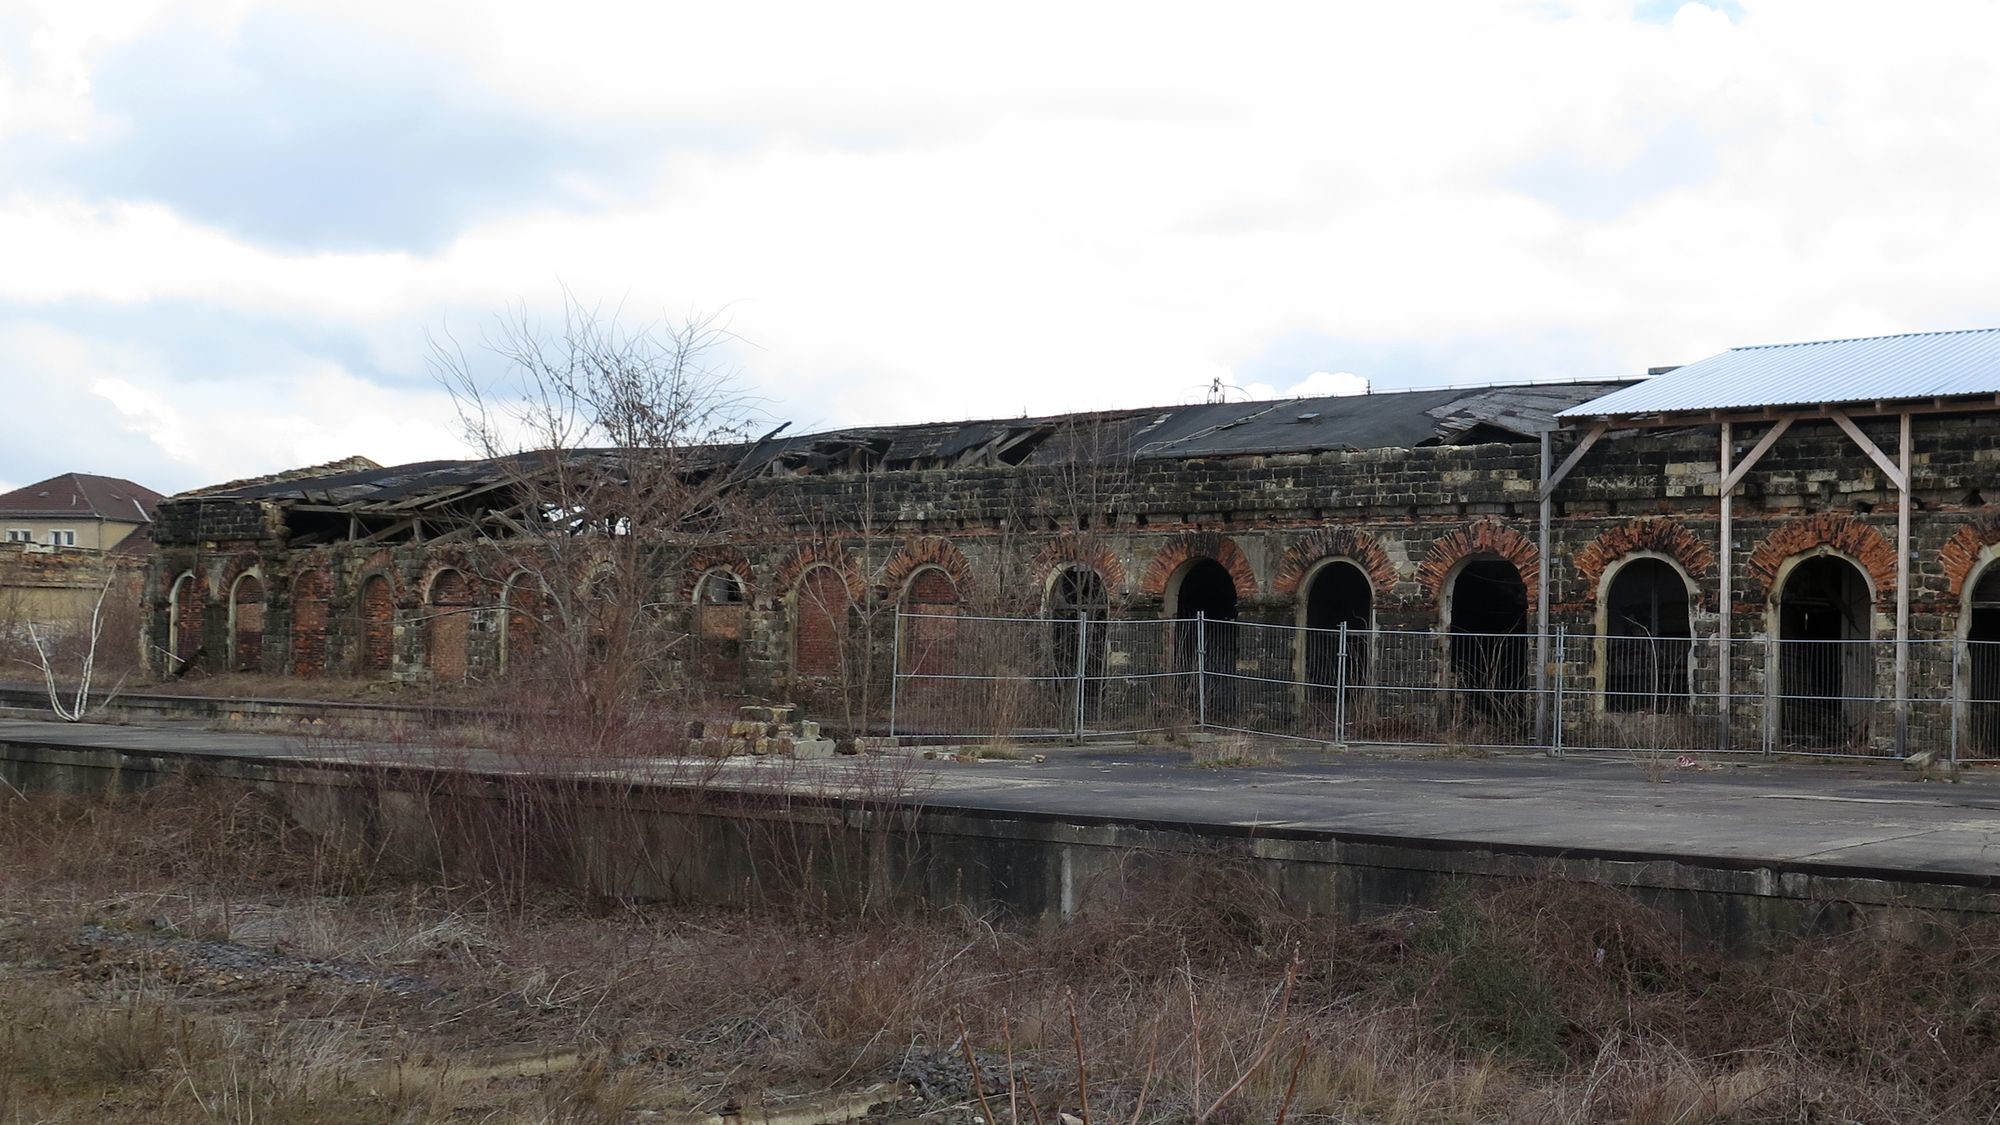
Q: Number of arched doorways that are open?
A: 7